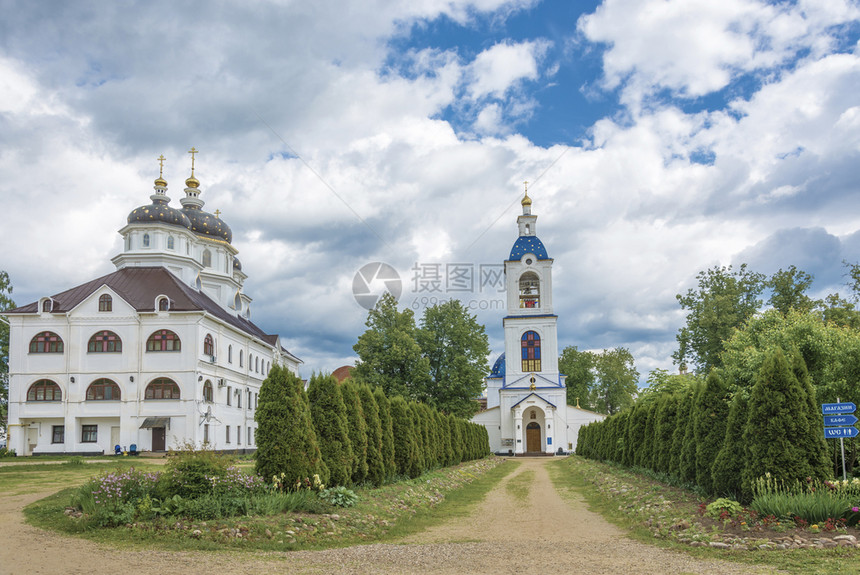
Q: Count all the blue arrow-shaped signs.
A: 3